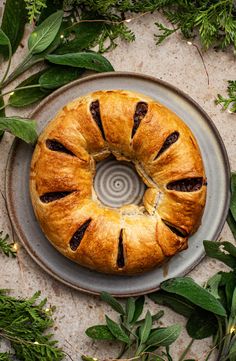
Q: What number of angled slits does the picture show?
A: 9